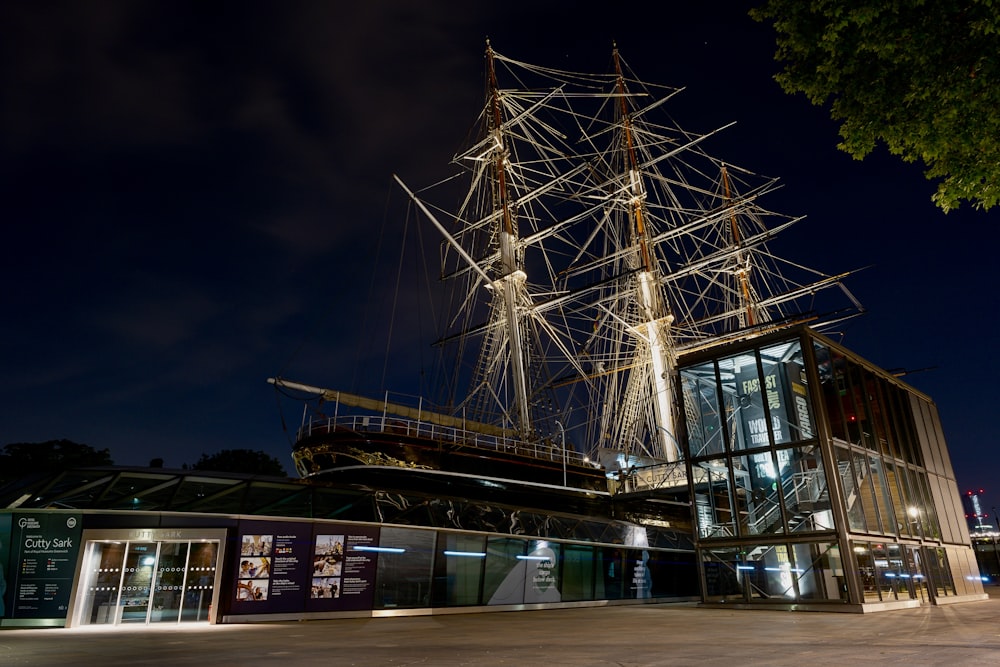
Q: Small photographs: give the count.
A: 6